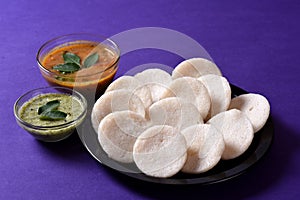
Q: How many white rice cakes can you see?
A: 12